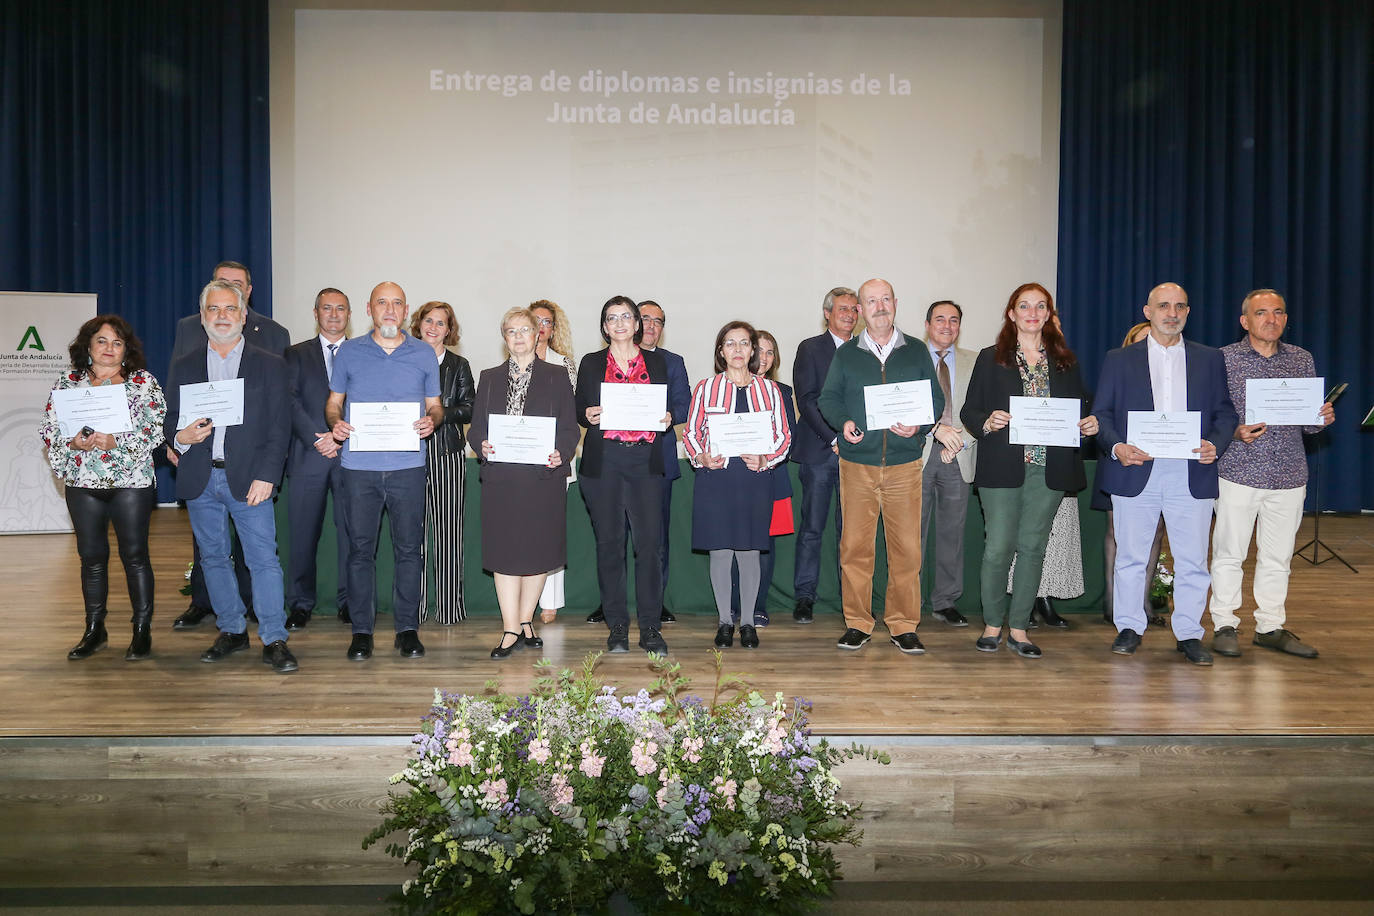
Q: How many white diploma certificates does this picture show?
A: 10